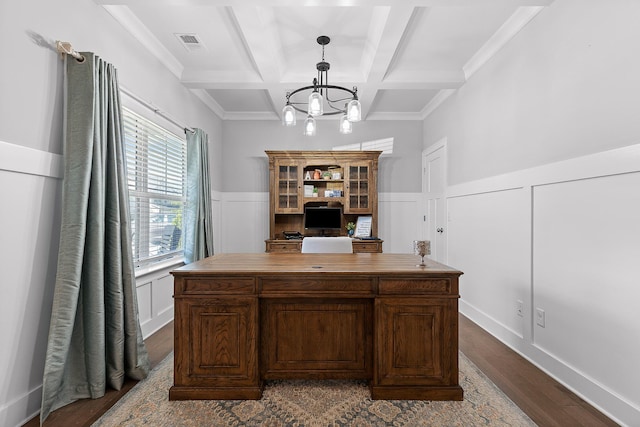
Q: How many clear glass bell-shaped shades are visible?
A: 5